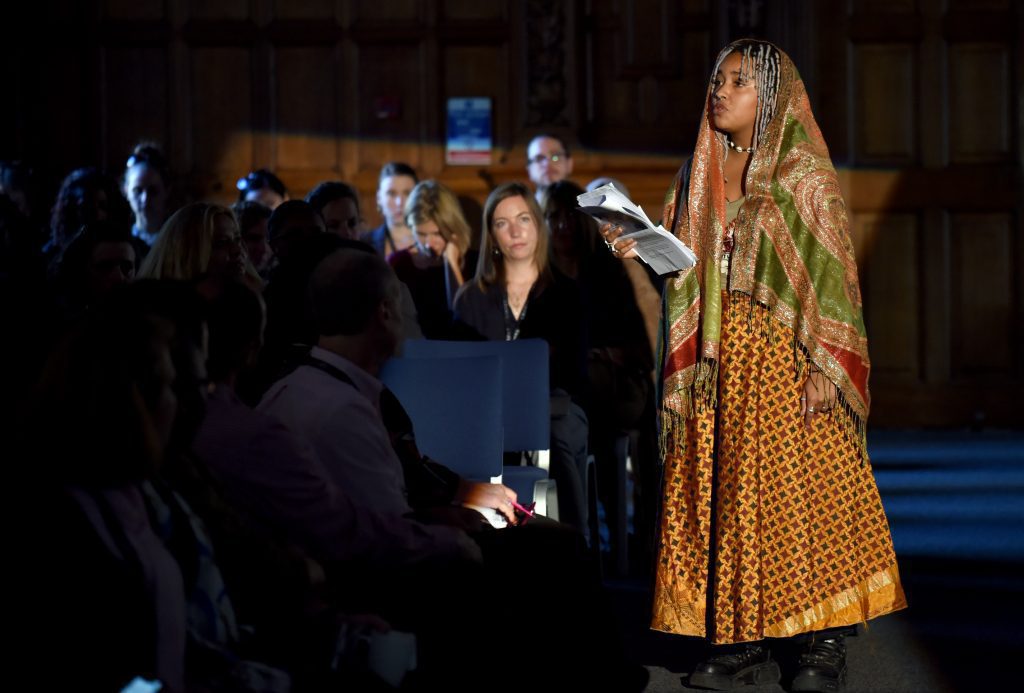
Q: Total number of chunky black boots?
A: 2